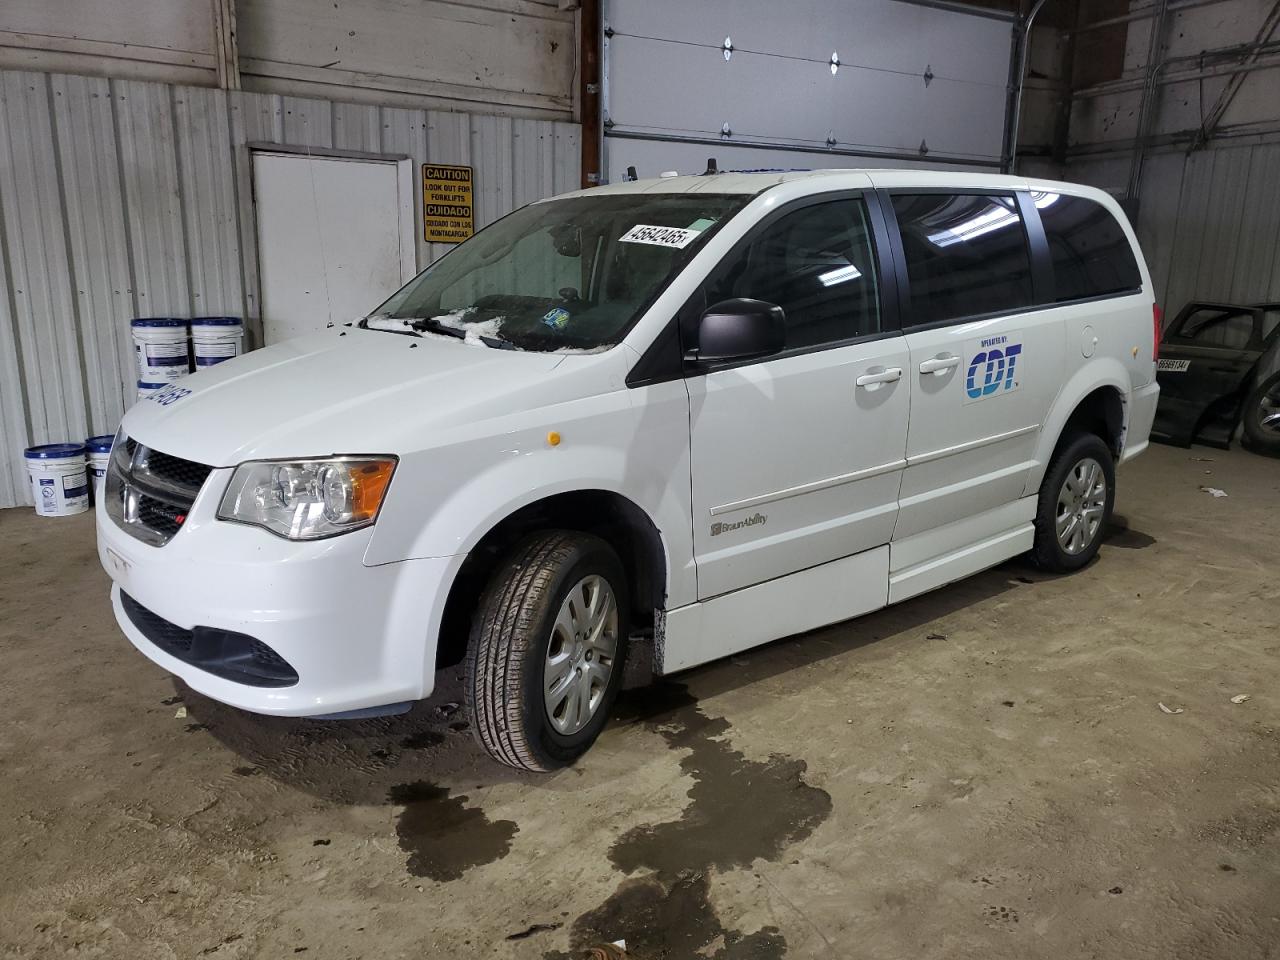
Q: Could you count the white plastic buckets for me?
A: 5